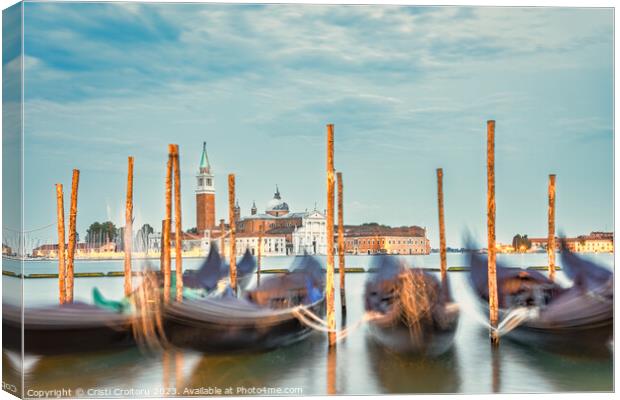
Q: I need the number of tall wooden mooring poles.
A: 11